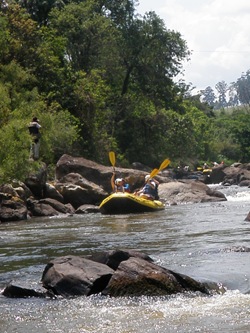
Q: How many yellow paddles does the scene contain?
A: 3